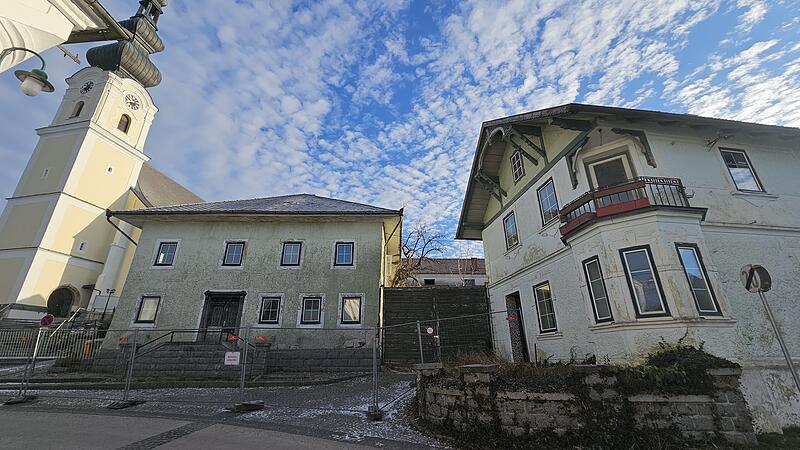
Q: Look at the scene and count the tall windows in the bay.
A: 3